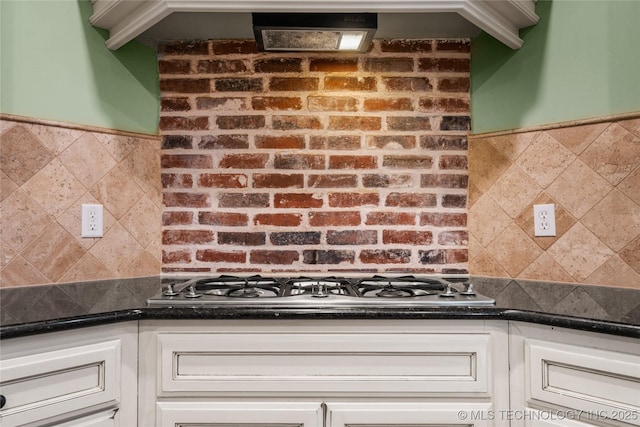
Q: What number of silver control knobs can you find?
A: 5